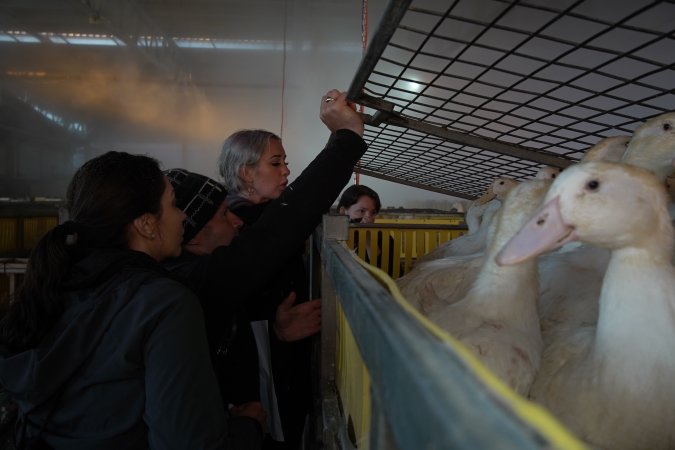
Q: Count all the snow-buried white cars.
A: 0